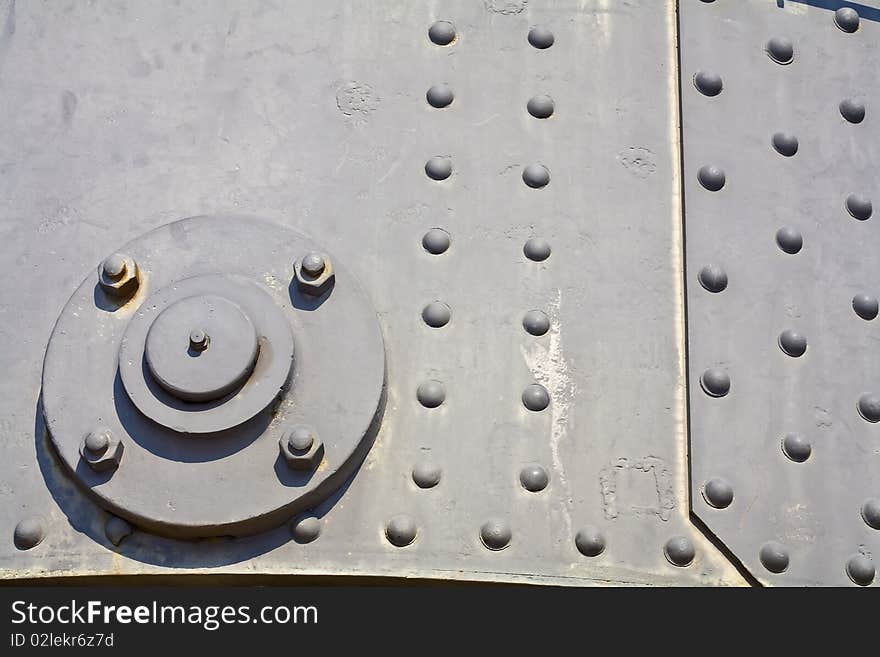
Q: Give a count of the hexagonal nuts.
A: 4